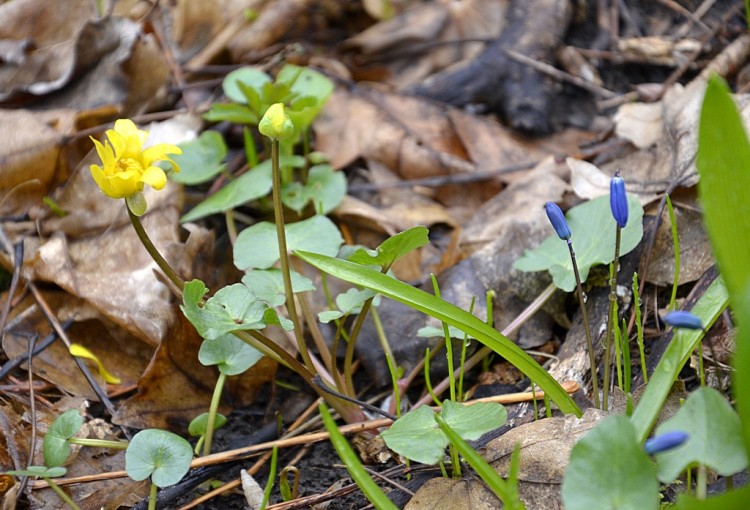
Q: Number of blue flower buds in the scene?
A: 4